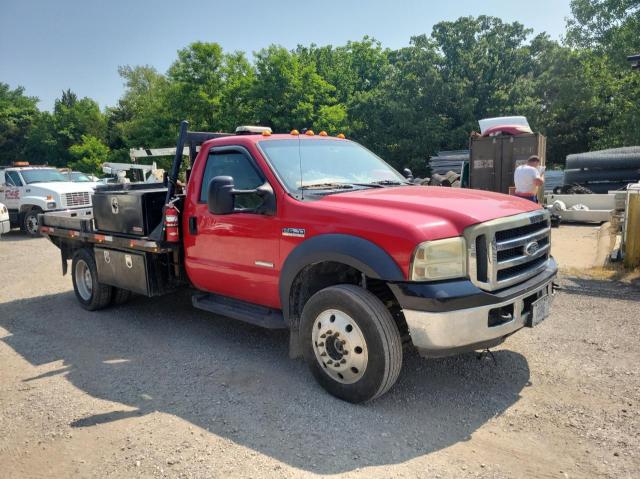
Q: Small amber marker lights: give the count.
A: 5